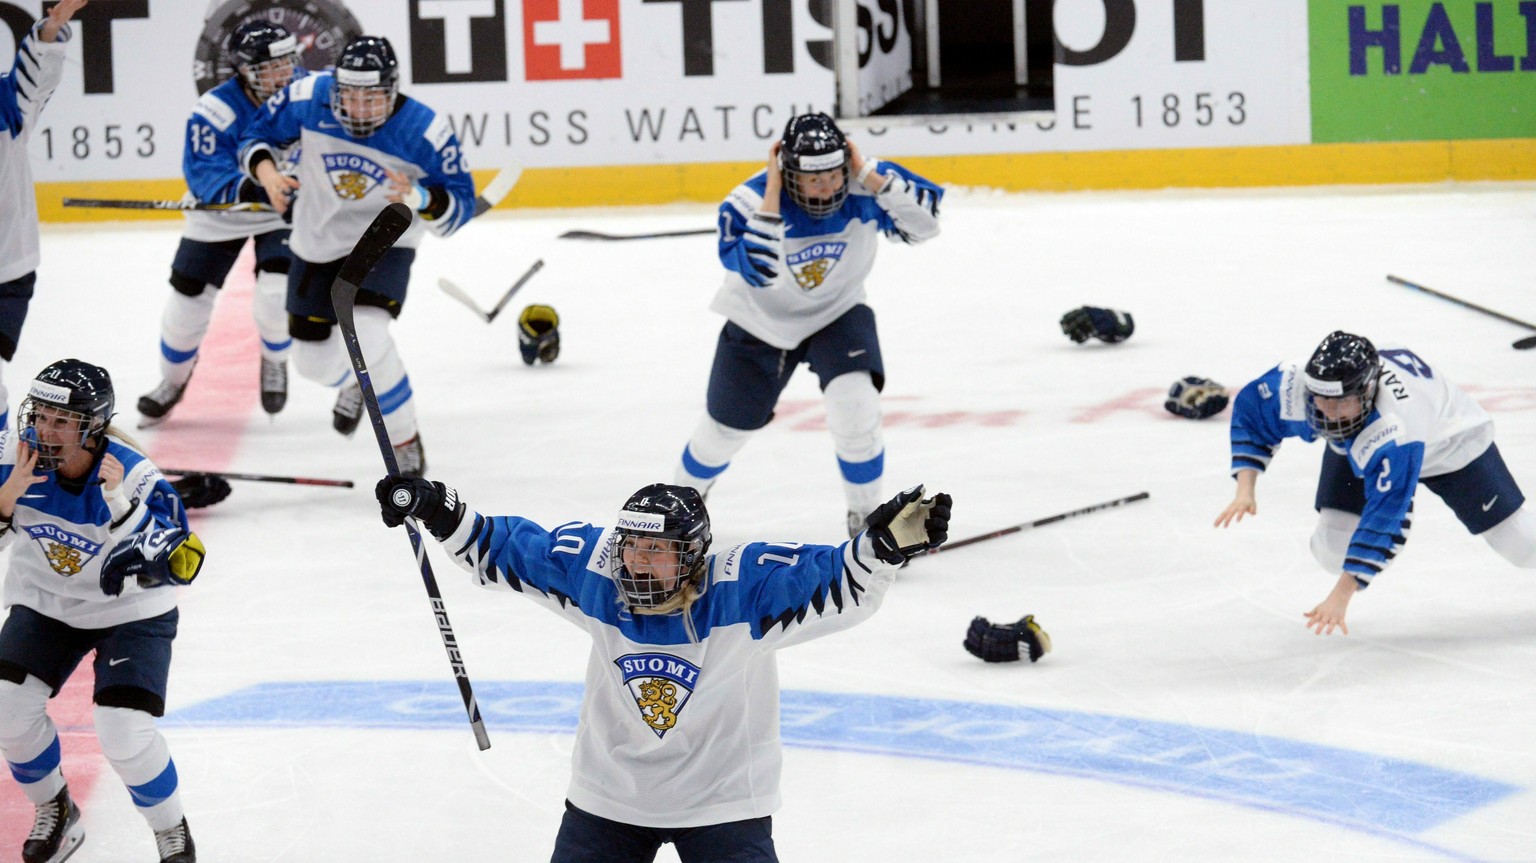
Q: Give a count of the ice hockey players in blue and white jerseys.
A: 7